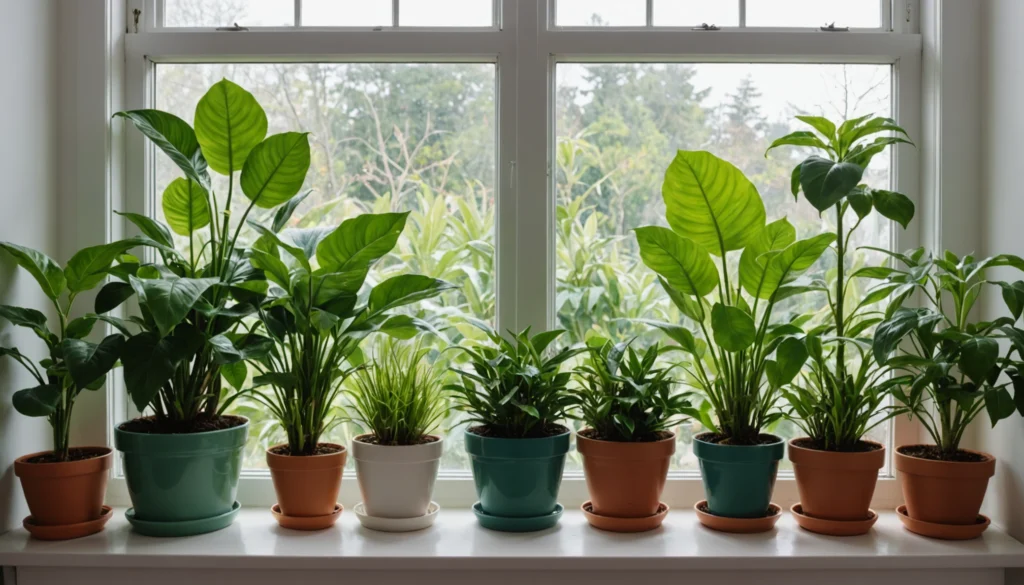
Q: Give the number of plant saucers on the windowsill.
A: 9